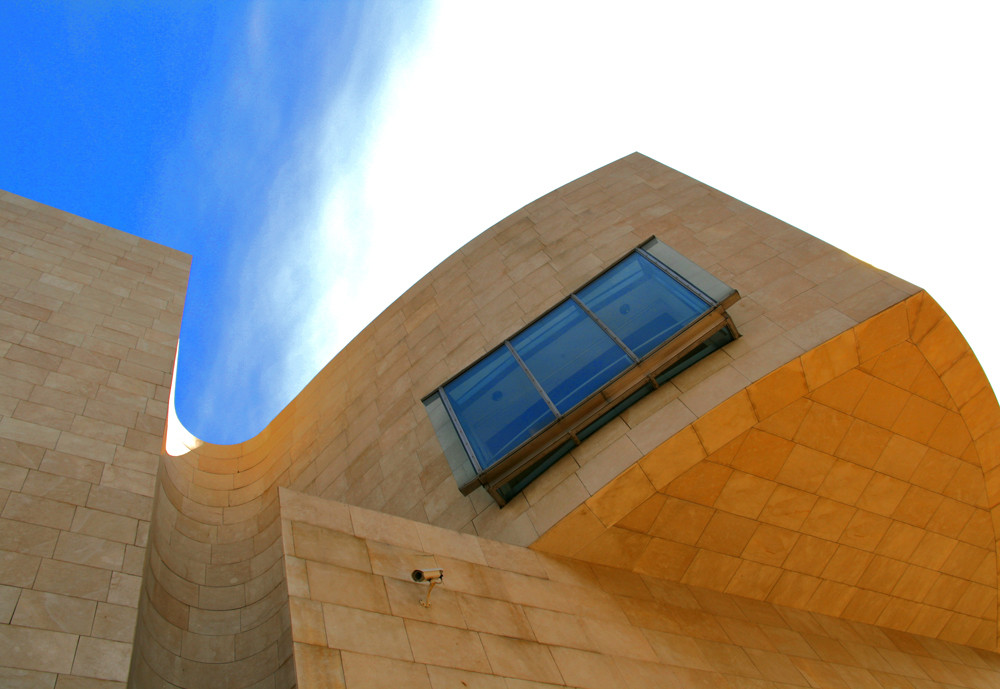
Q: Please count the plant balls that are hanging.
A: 0